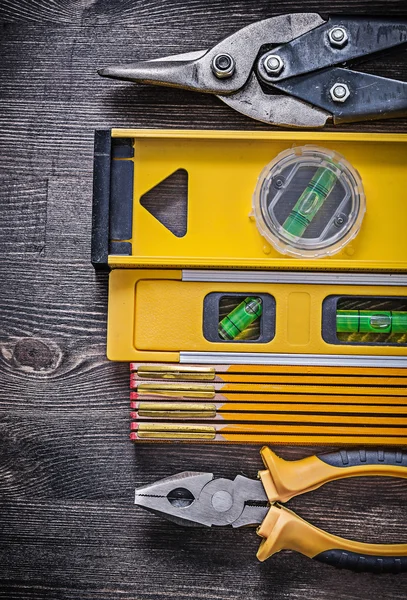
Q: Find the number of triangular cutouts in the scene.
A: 1